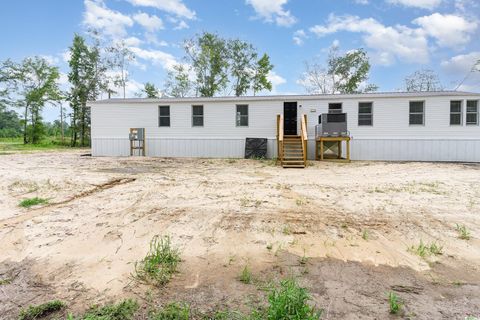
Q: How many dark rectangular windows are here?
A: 8